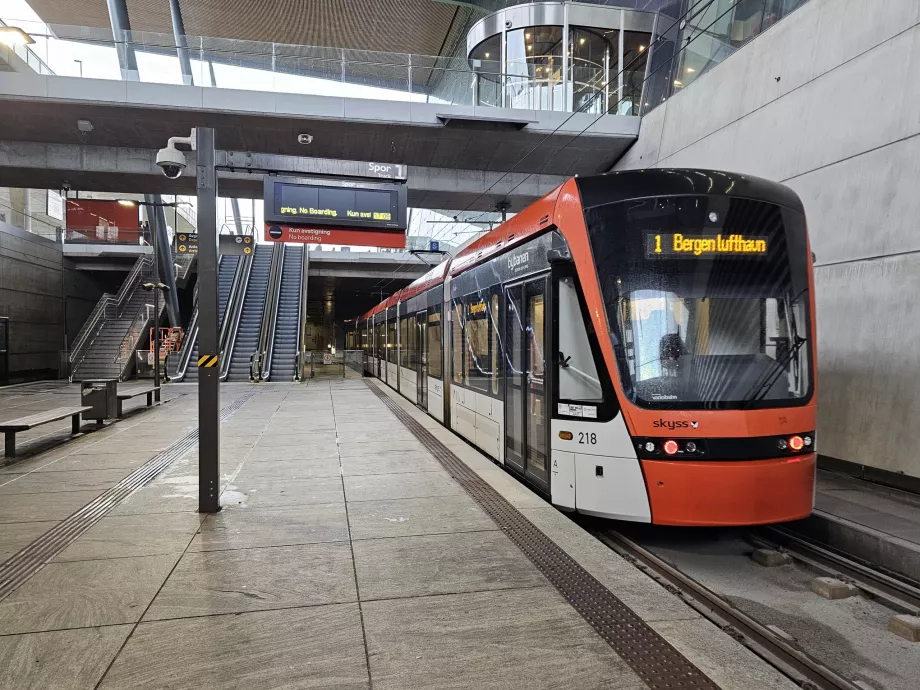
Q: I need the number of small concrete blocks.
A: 3